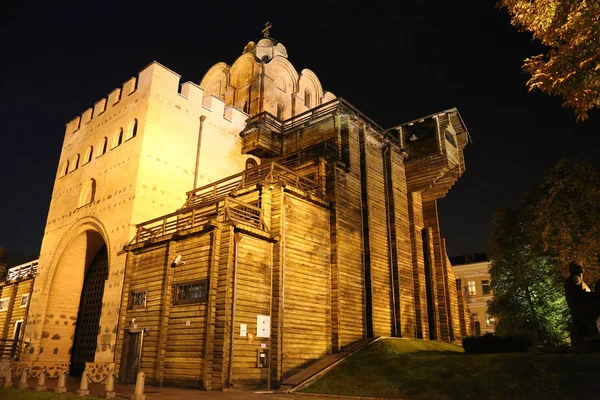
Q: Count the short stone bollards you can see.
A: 7